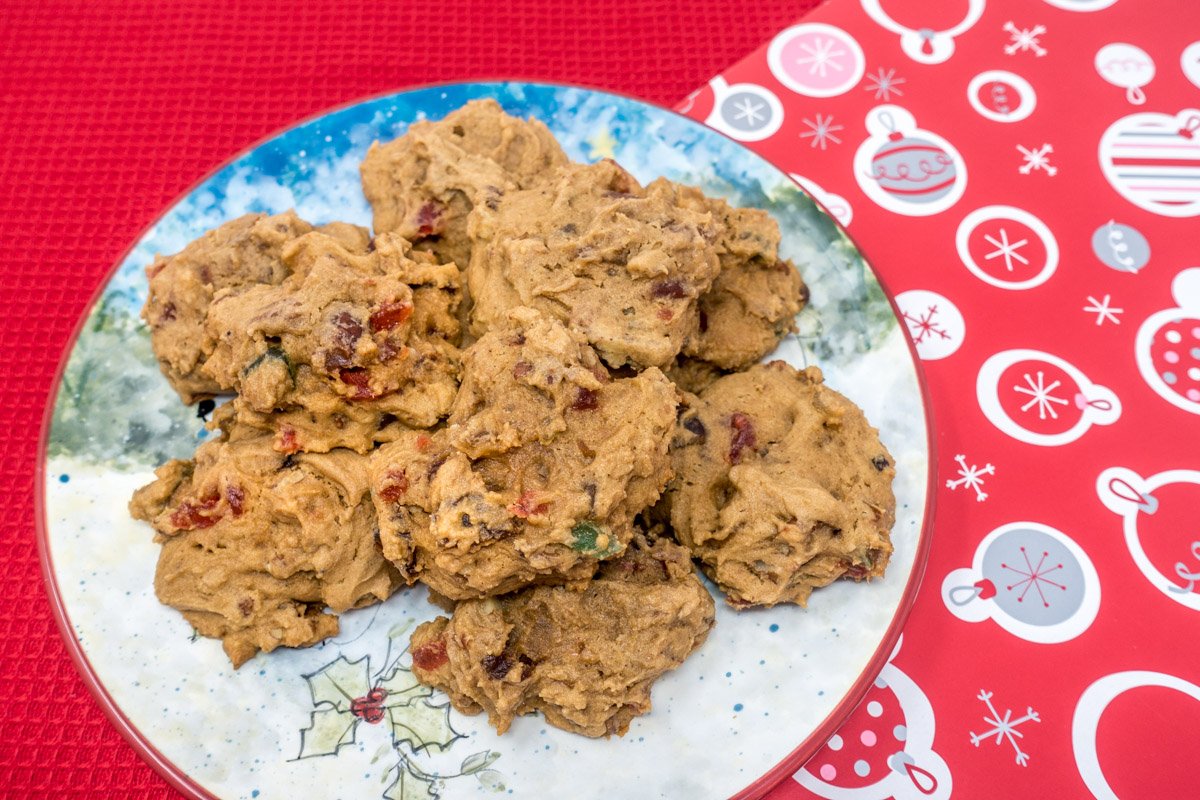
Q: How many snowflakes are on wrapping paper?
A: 13